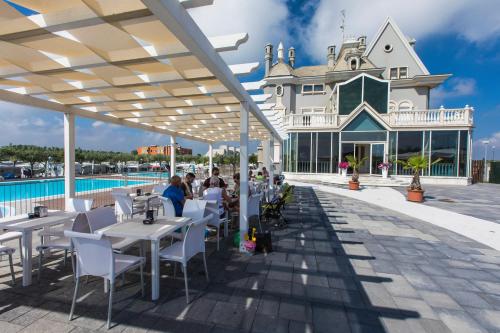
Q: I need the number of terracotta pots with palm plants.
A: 2